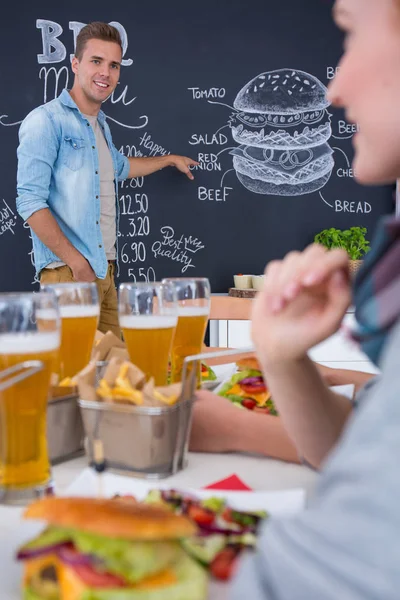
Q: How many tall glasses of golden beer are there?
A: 4